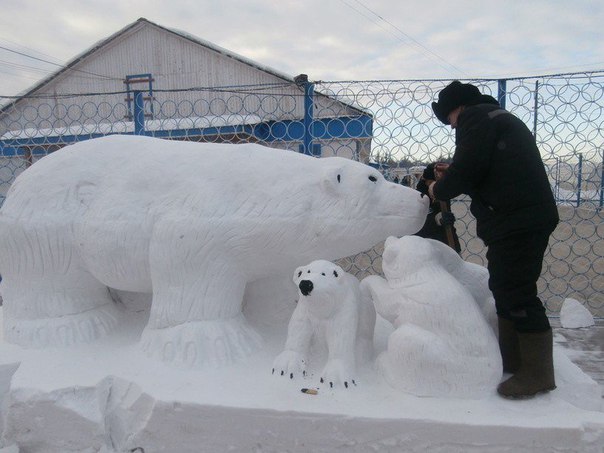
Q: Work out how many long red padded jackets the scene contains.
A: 0